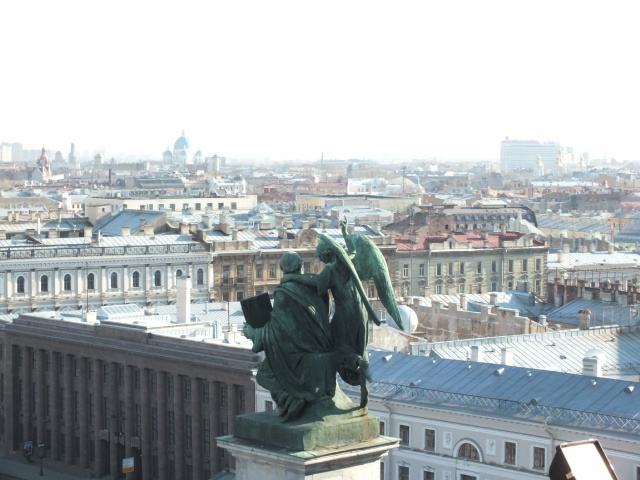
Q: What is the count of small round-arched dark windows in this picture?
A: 9